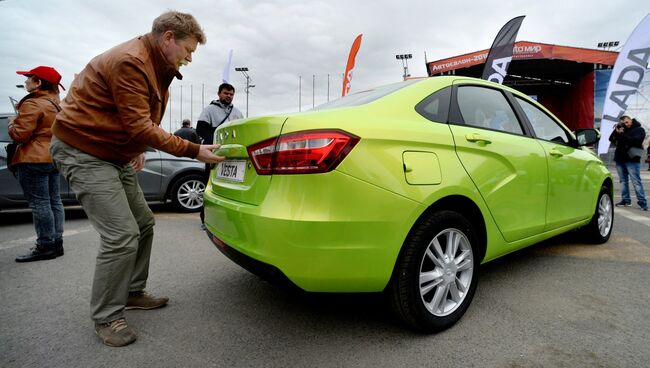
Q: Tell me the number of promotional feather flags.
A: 4